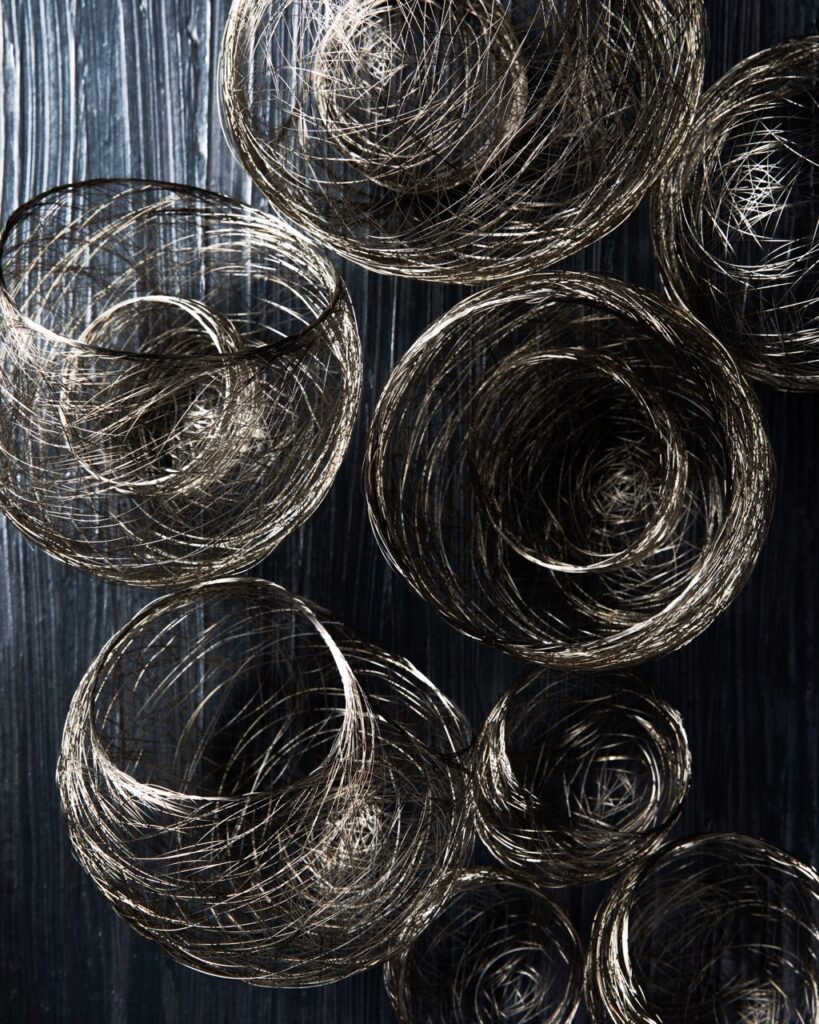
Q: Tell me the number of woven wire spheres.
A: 8